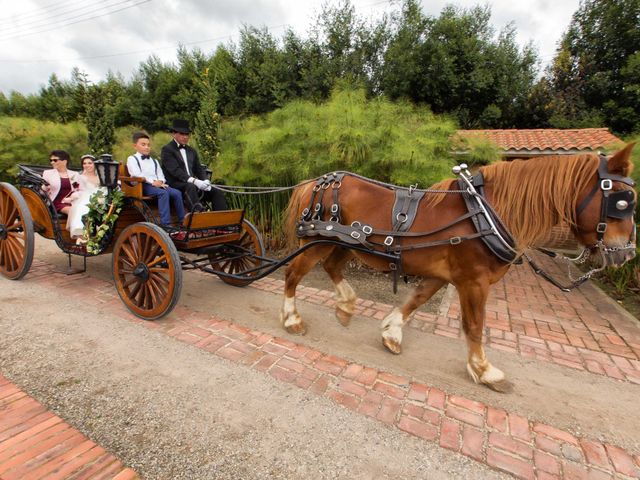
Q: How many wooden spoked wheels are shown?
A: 3